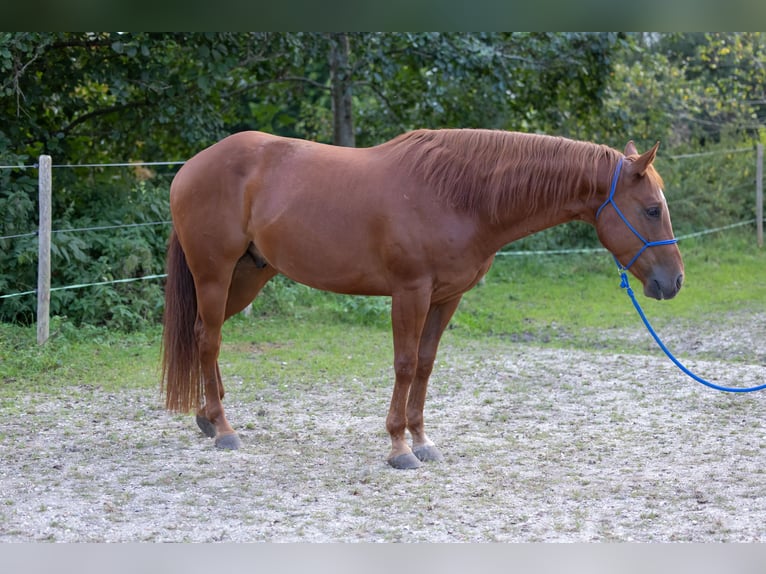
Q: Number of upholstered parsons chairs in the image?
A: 0